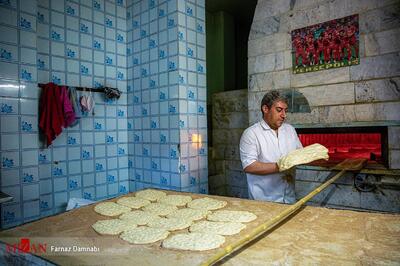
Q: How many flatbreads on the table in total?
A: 14